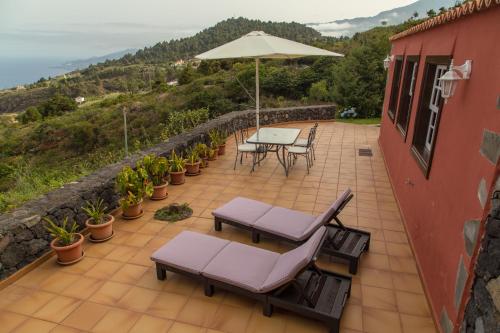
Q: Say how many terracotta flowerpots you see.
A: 9